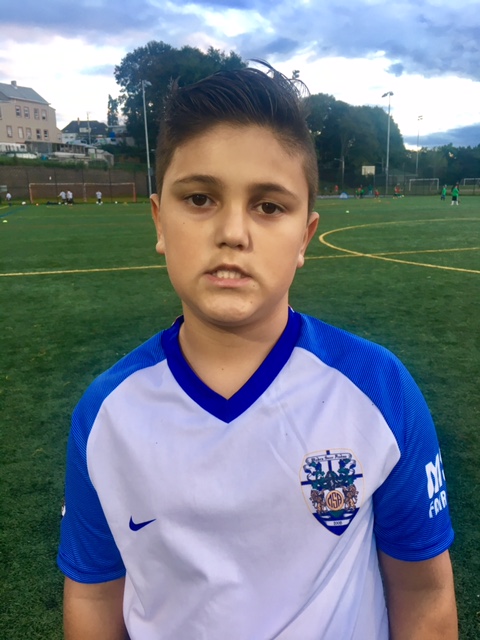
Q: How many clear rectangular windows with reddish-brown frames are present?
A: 9